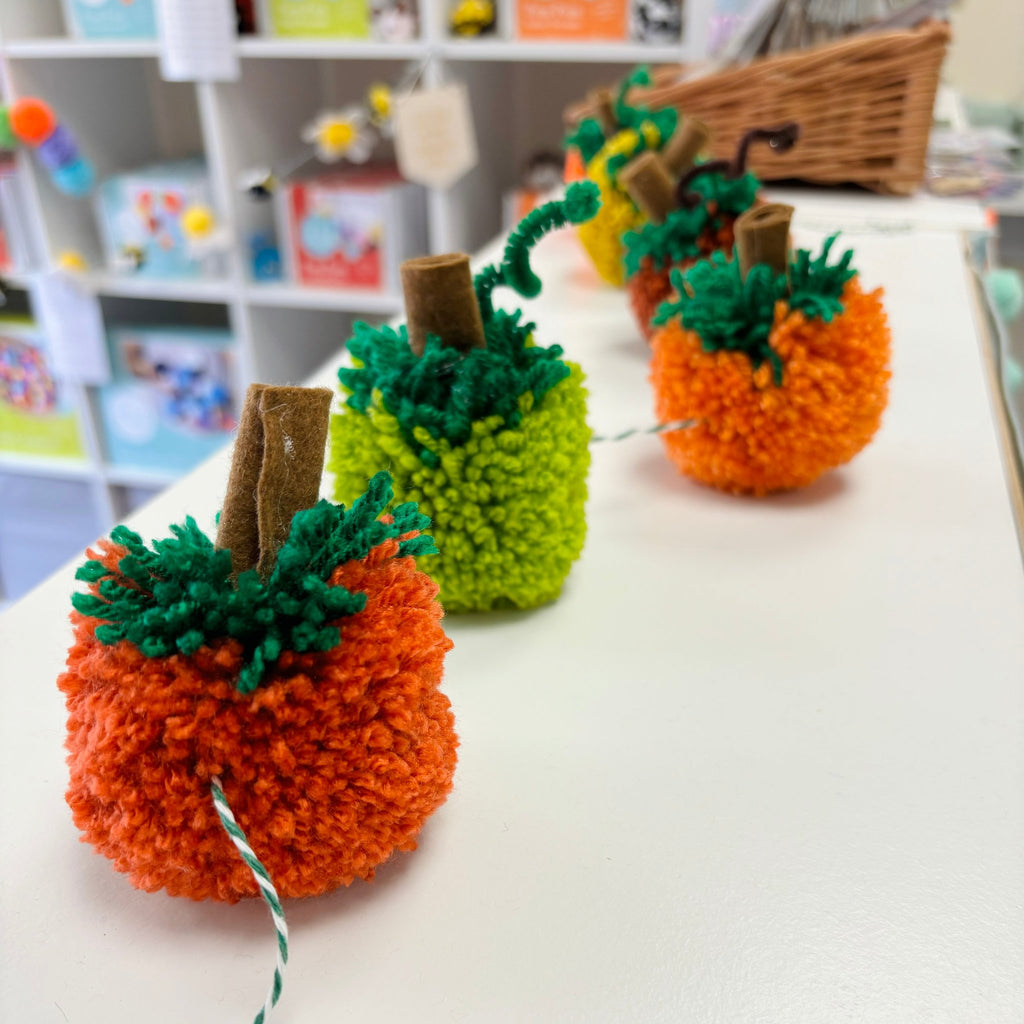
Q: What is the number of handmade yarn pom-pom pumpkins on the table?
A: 6